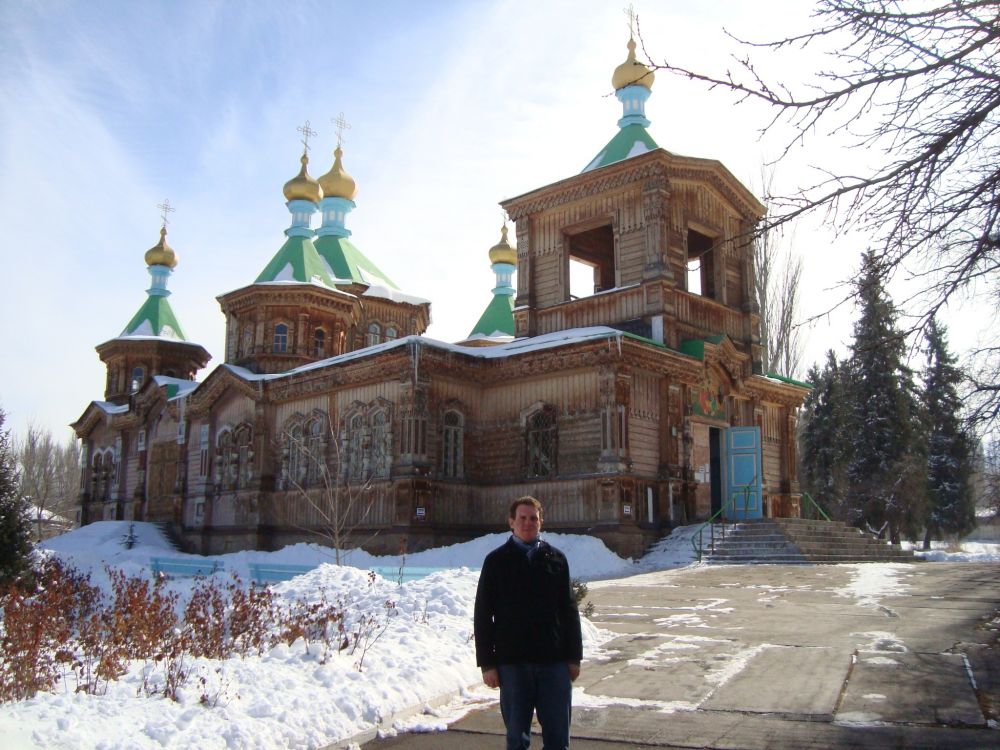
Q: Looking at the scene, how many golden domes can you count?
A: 5